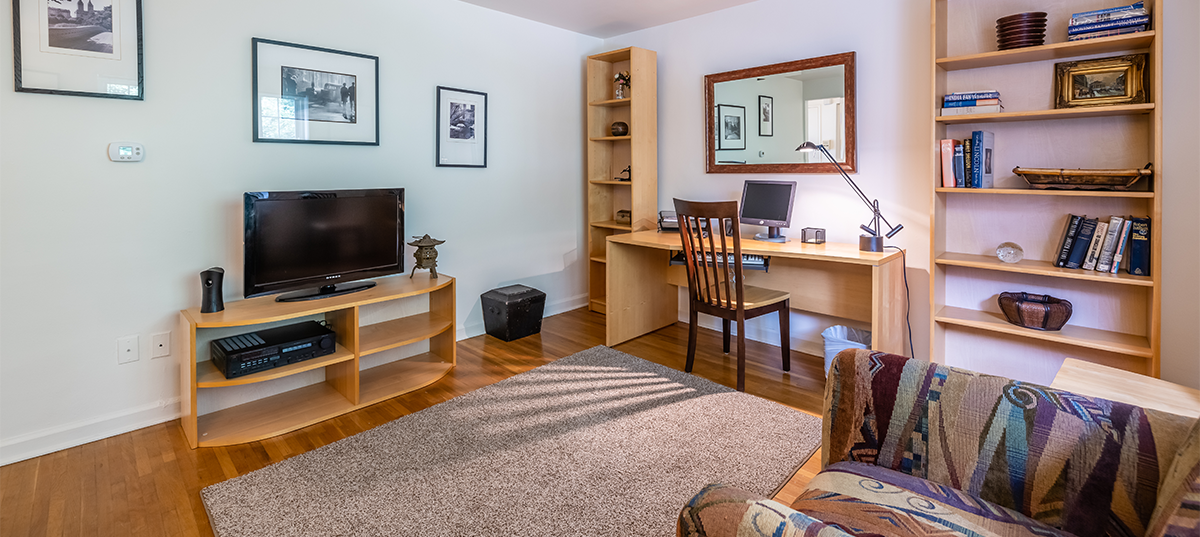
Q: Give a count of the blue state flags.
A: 0